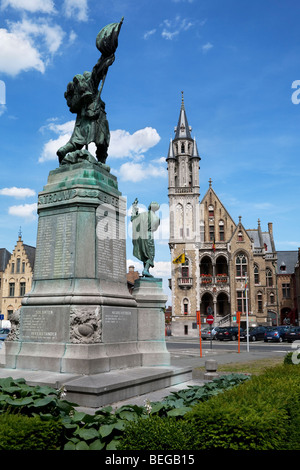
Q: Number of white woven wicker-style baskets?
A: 0